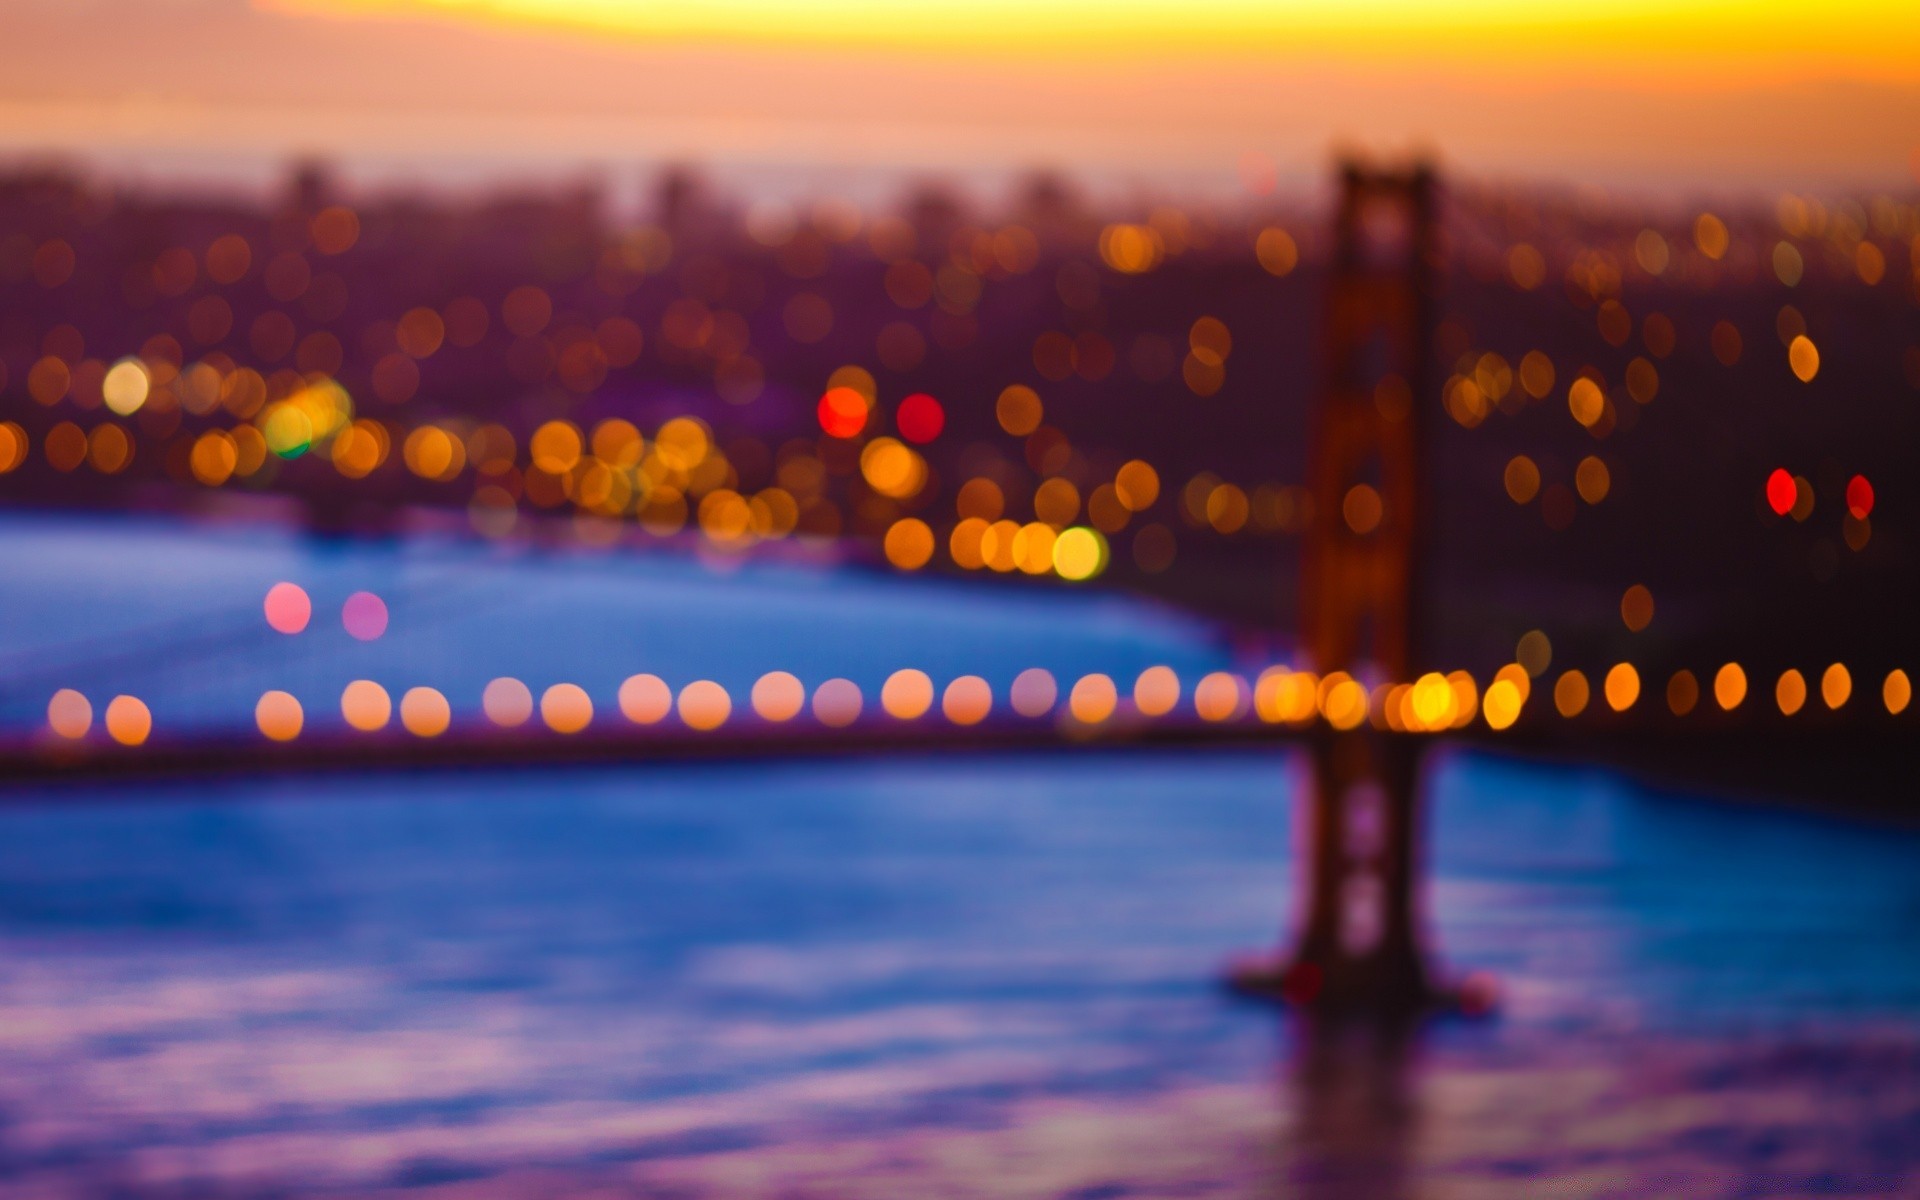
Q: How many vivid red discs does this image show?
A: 4